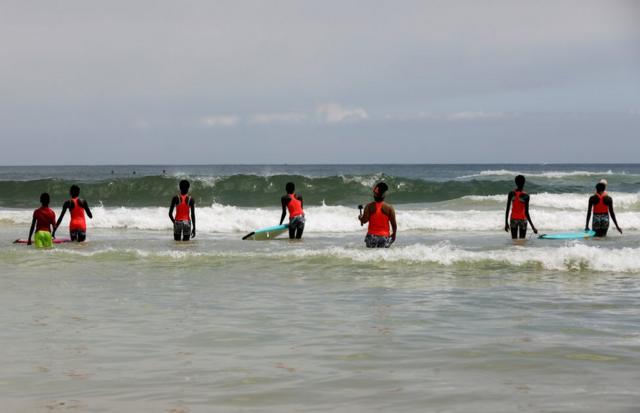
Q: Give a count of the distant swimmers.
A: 3